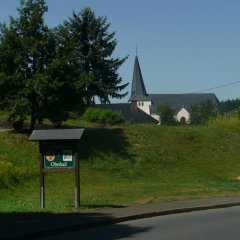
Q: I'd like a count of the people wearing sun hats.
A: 0